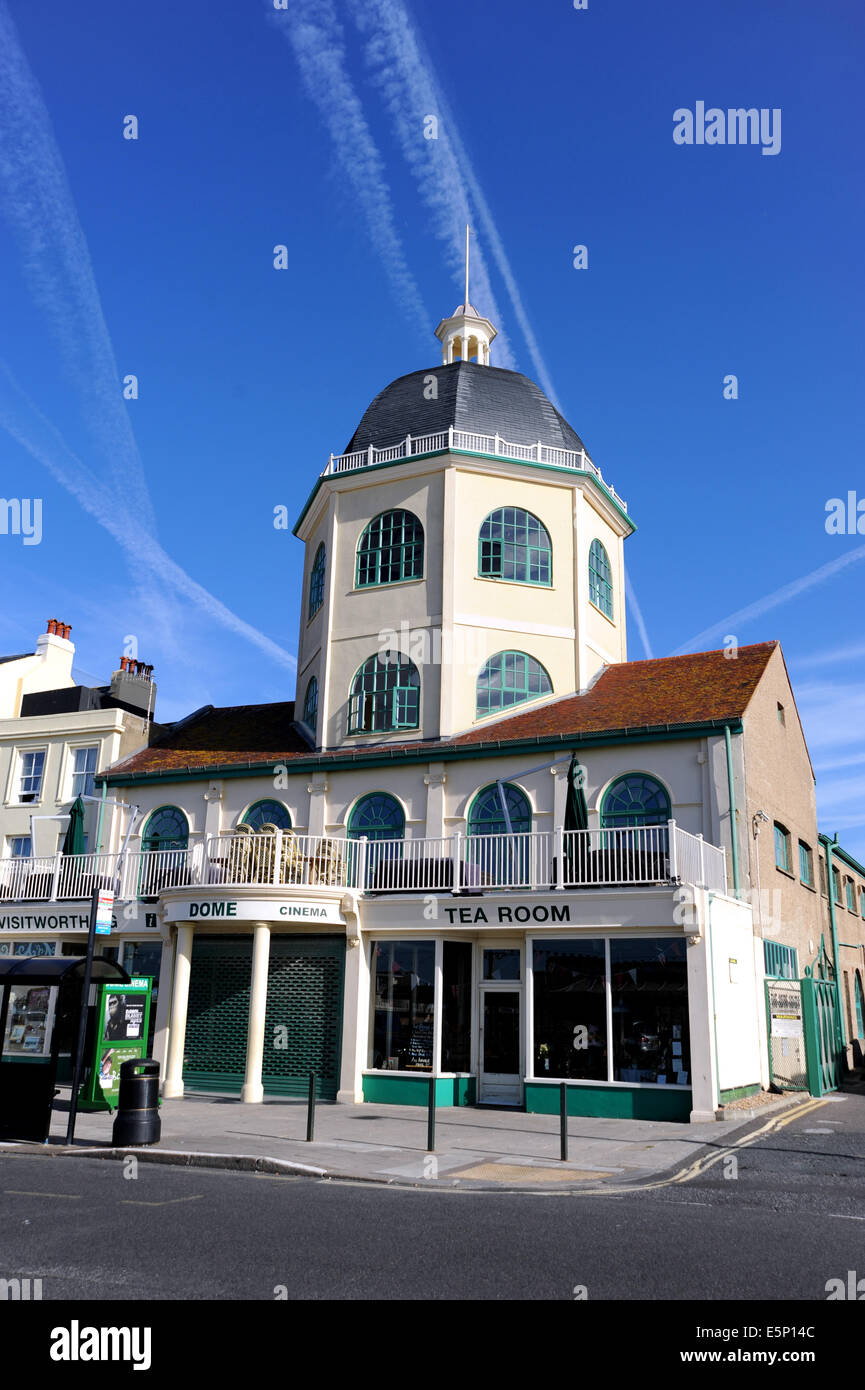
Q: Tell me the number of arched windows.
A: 12